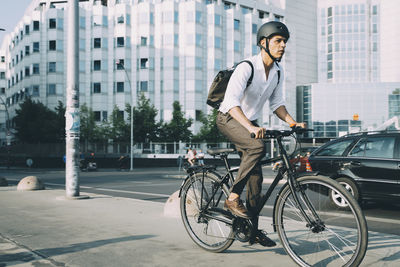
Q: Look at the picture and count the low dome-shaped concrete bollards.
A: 2